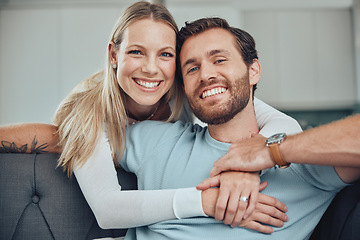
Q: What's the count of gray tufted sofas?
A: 1